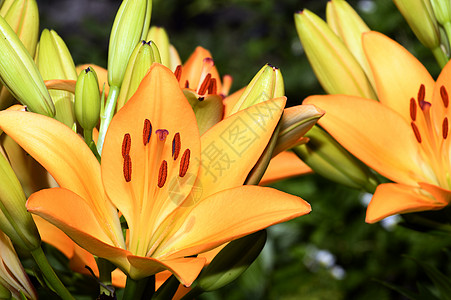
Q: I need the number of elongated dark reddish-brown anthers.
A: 15